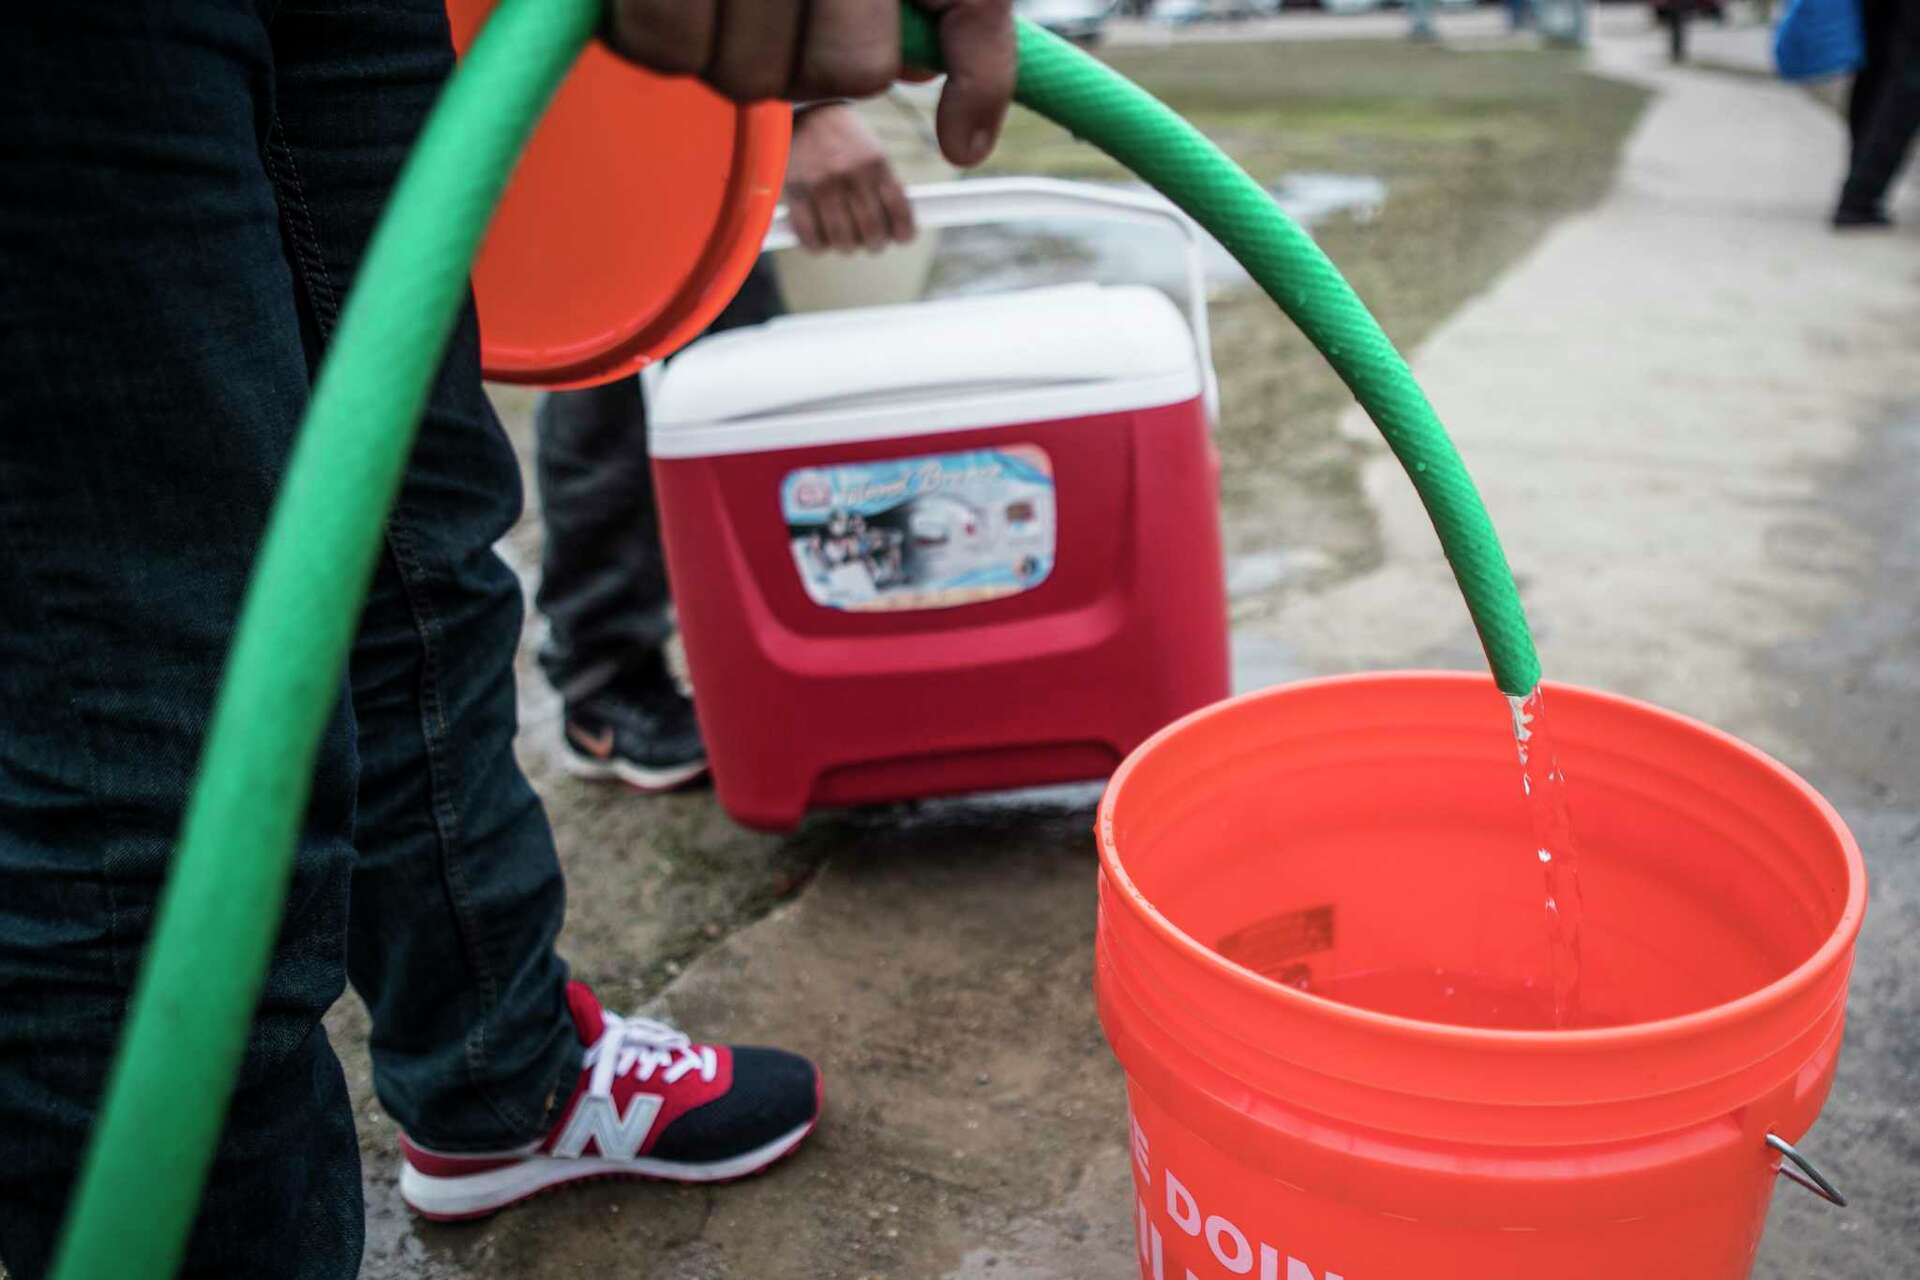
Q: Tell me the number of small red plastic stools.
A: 0